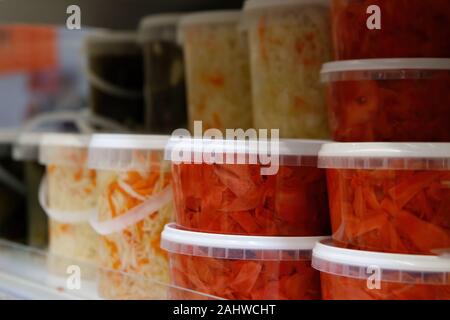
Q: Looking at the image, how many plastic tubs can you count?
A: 14